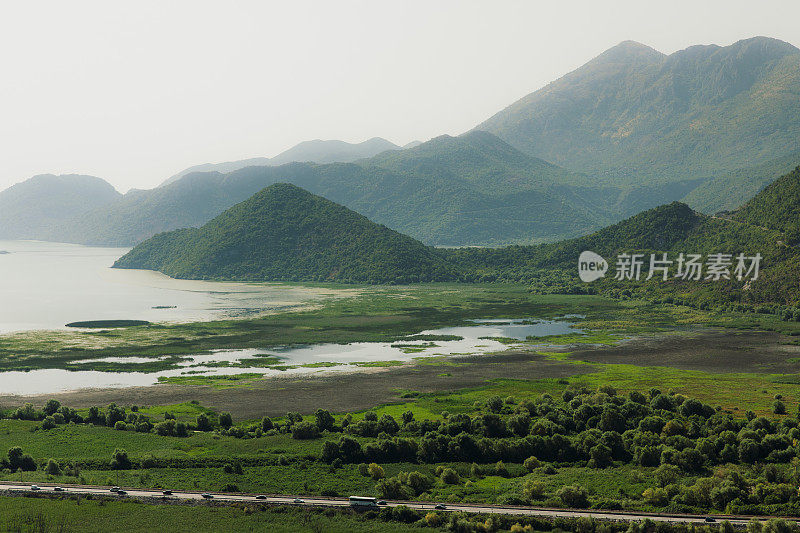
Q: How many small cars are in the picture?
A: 11